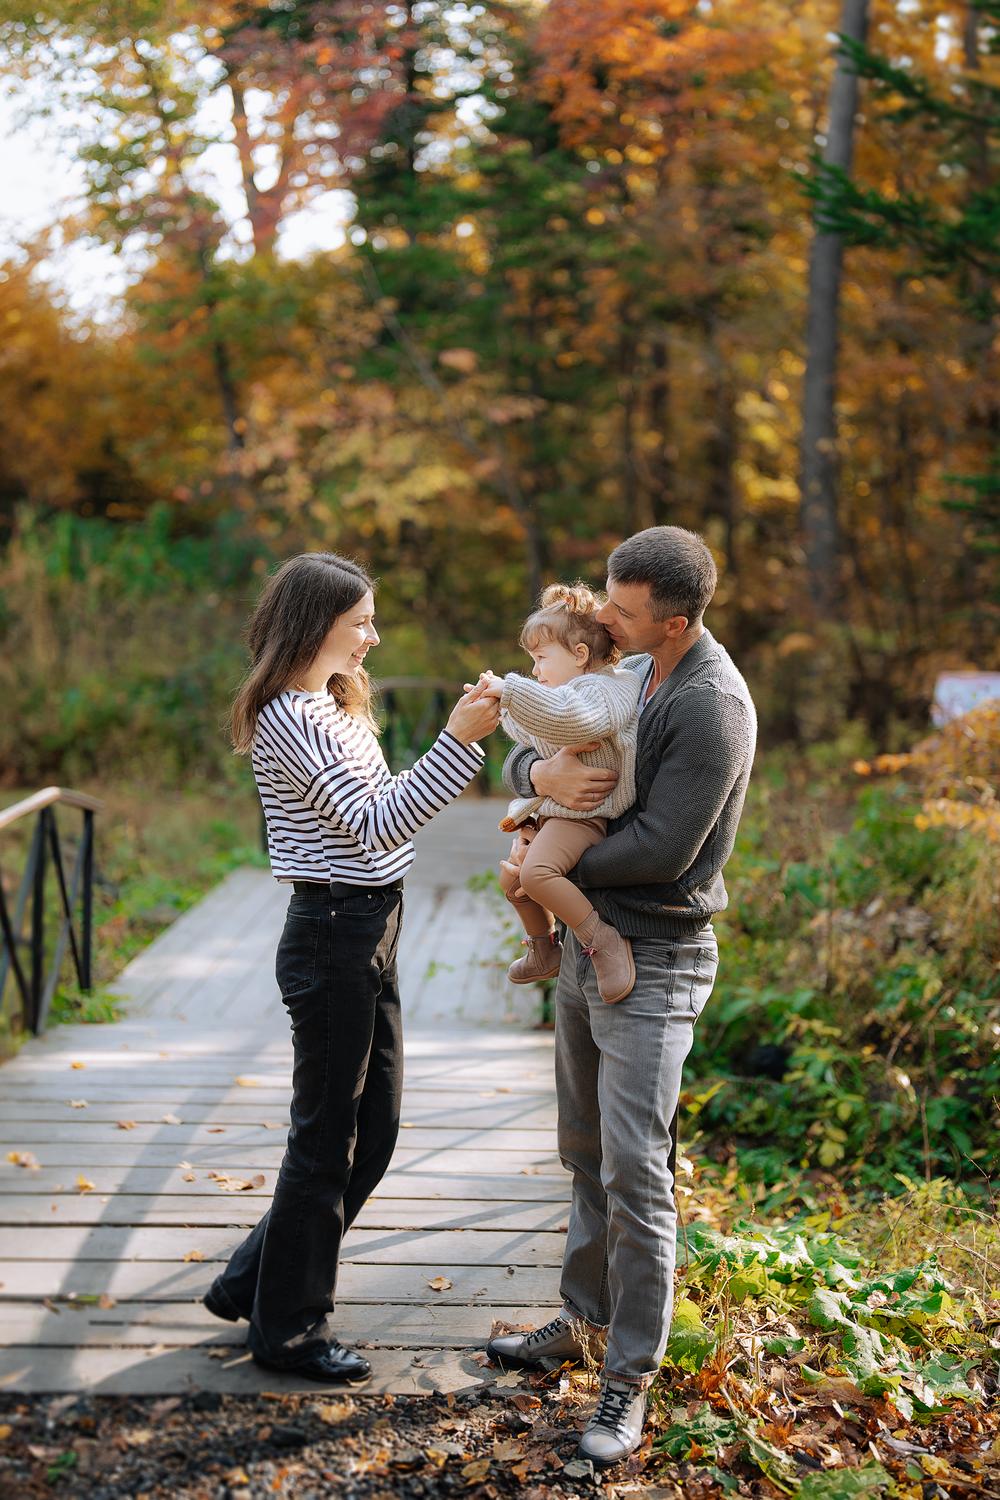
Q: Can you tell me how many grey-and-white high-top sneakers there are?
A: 2